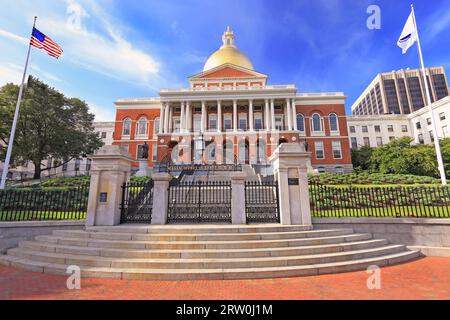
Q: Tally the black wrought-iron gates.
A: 3